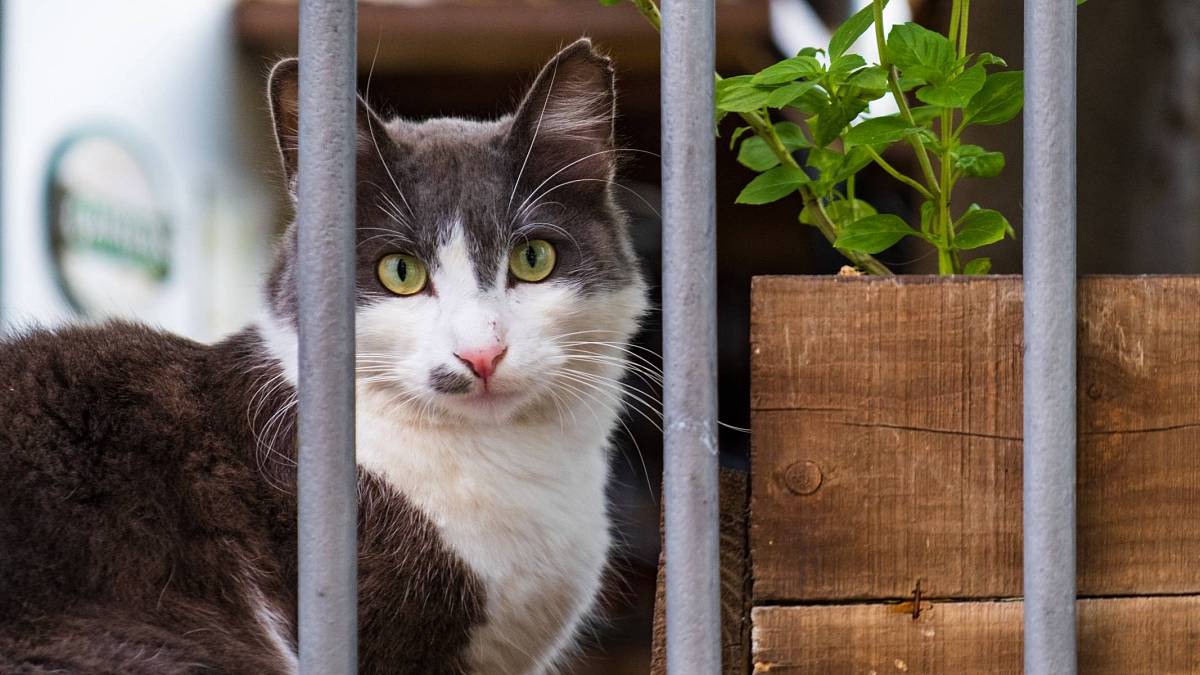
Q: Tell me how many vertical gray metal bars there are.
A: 3